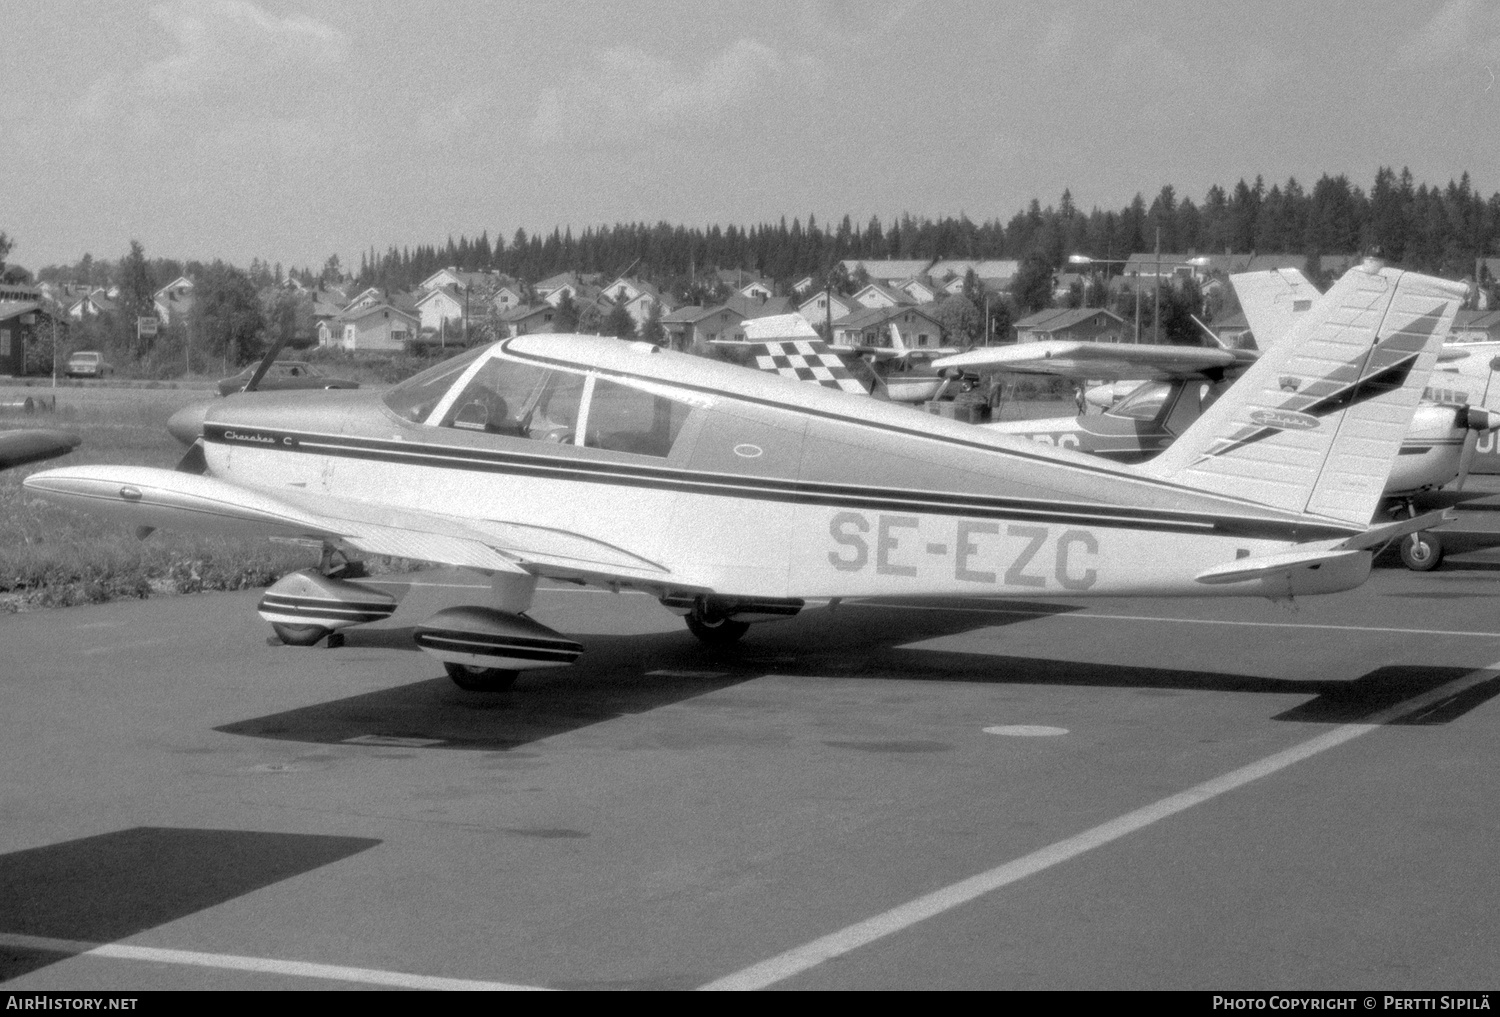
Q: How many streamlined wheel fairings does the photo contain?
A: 3